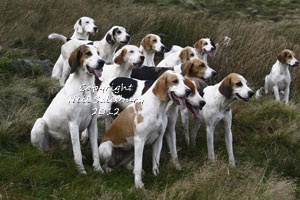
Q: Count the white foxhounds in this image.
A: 12